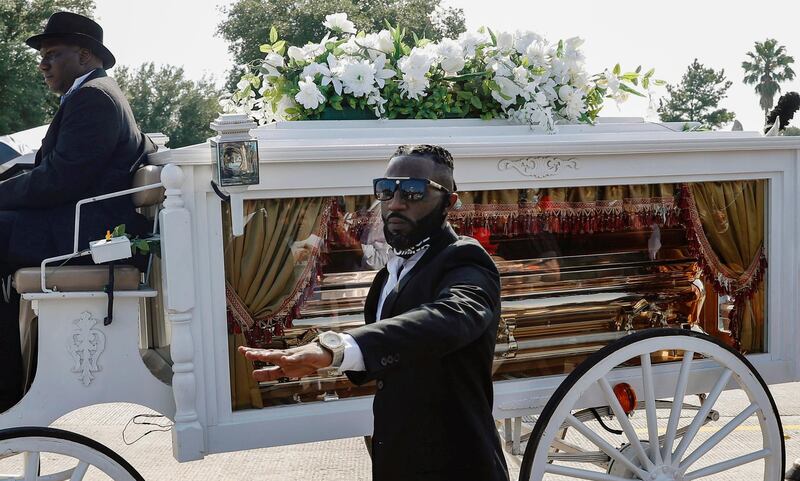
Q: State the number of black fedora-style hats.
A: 1